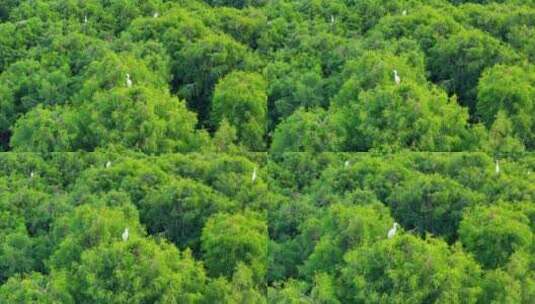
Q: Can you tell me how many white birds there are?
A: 13